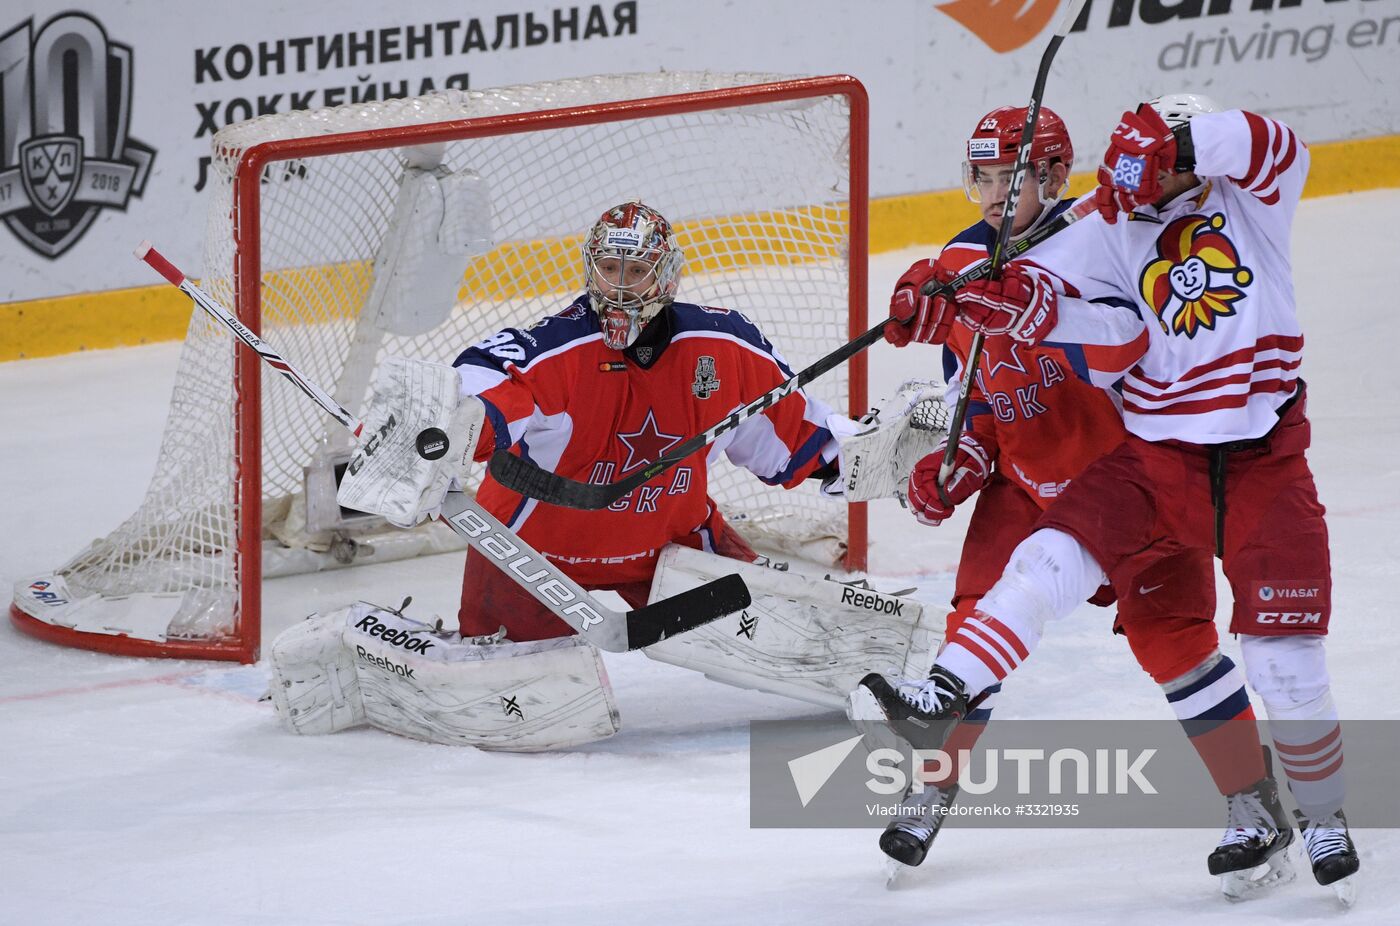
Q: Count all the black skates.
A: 4